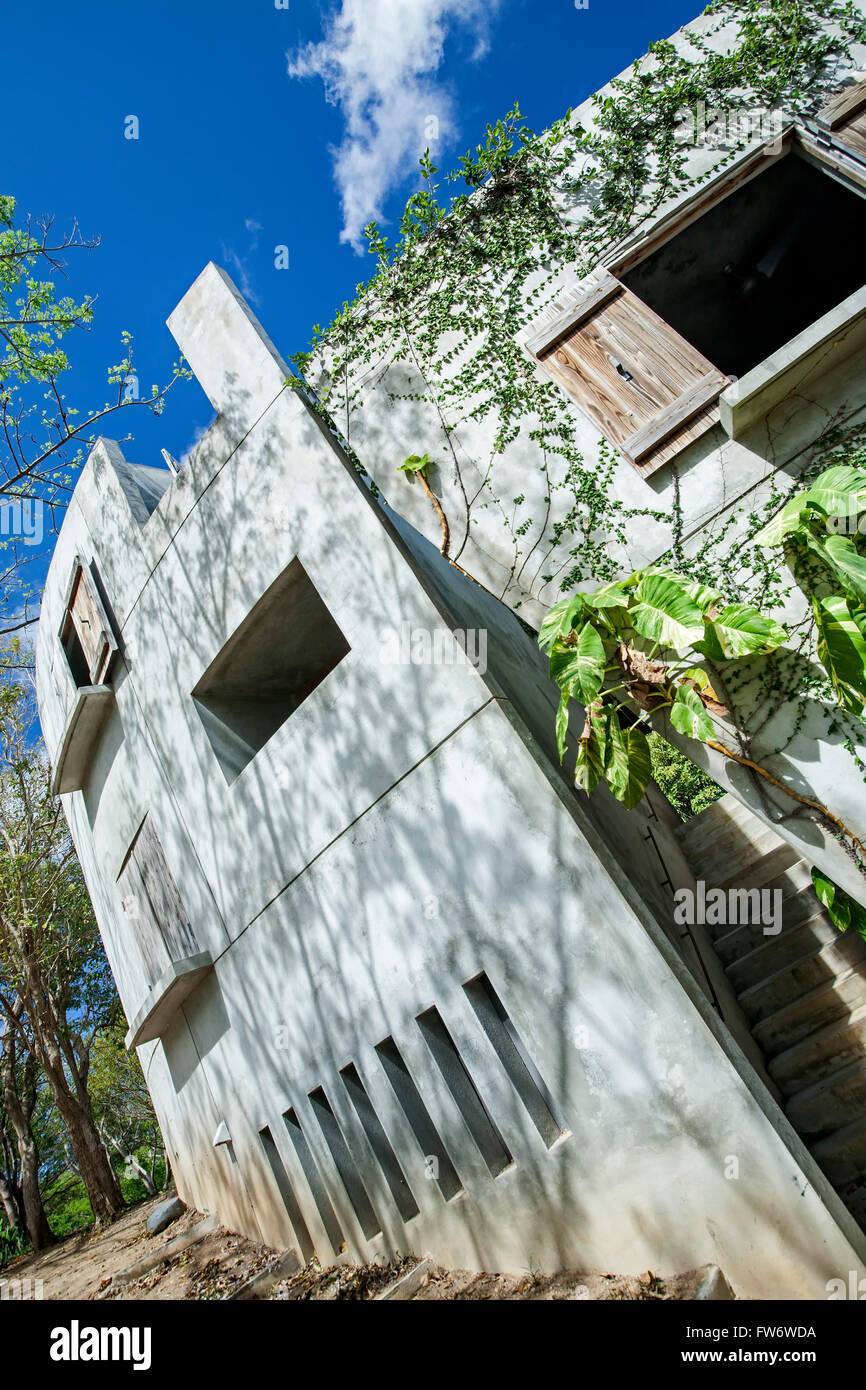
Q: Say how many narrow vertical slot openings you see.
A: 7